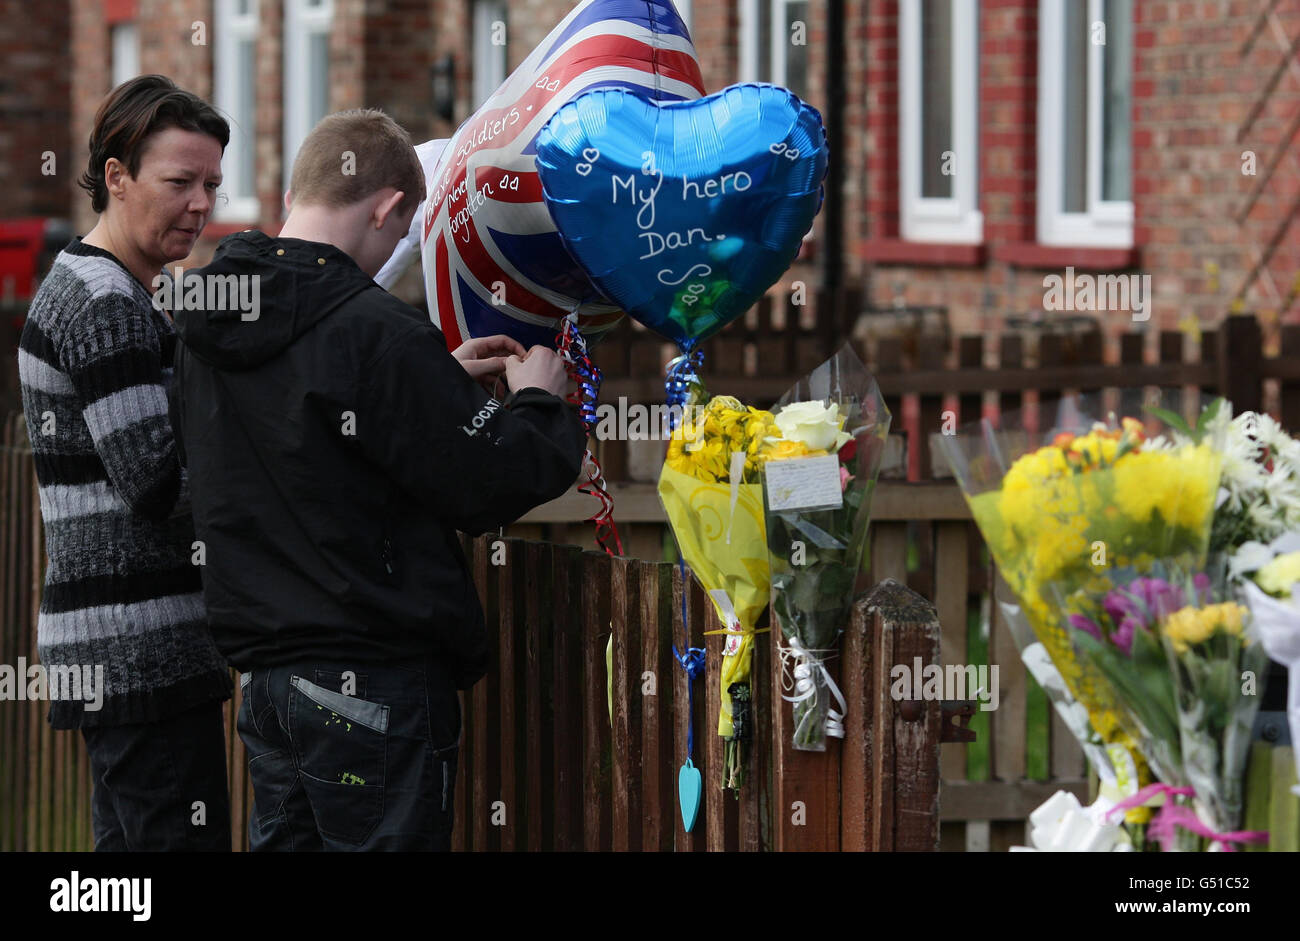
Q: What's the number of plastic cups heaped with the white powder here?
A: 0